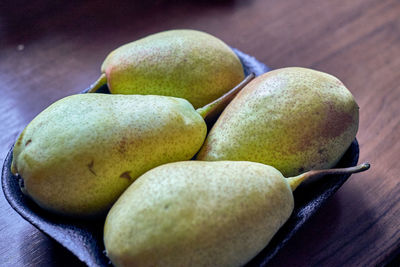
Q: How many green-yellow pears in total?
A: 4